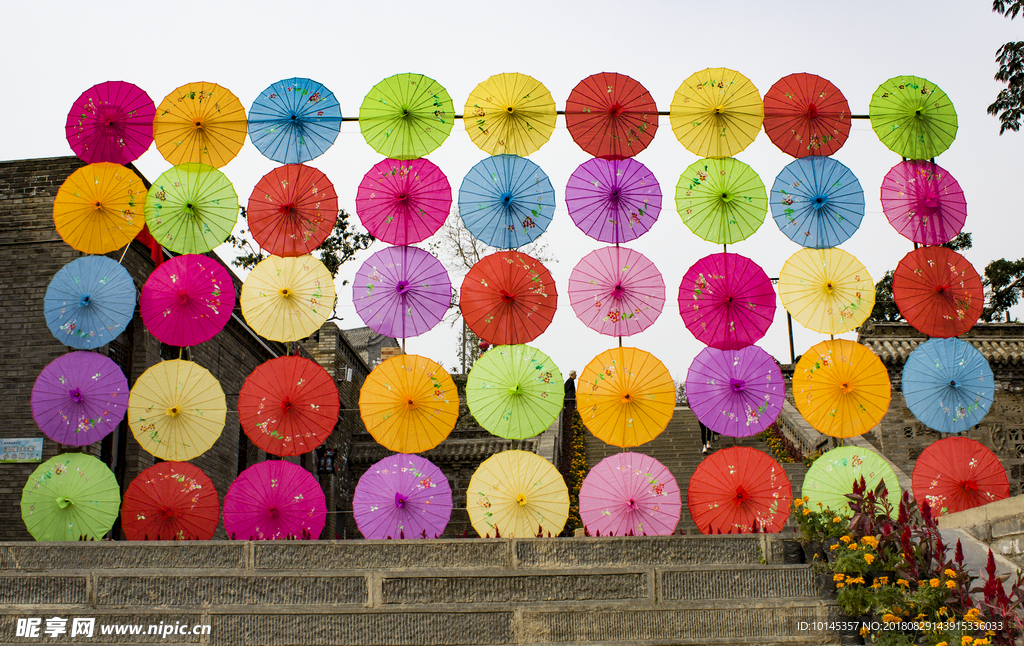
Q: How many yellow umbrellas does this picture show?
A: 6